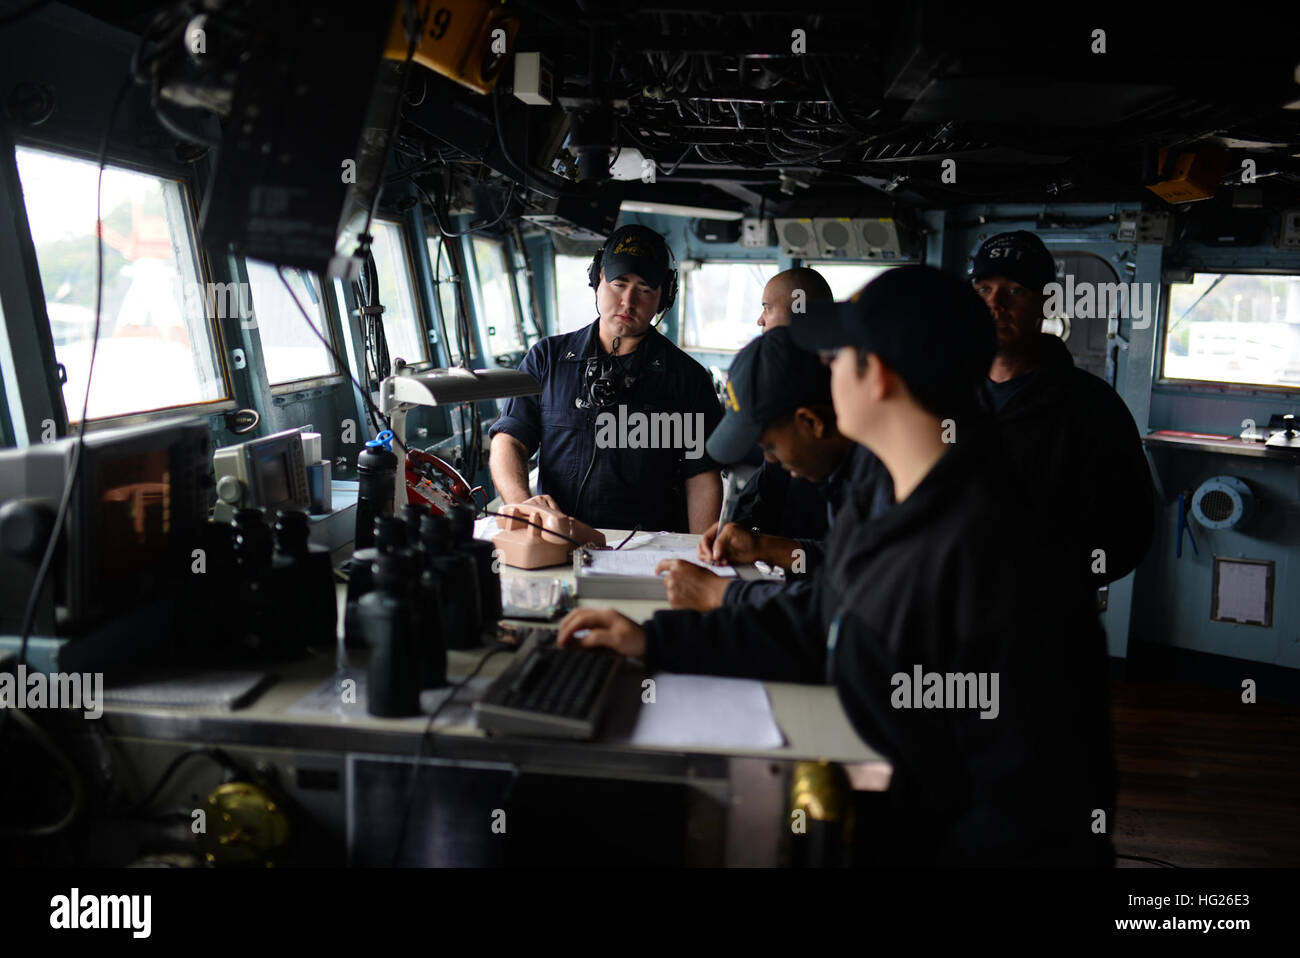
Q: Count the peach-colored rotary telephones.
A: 1